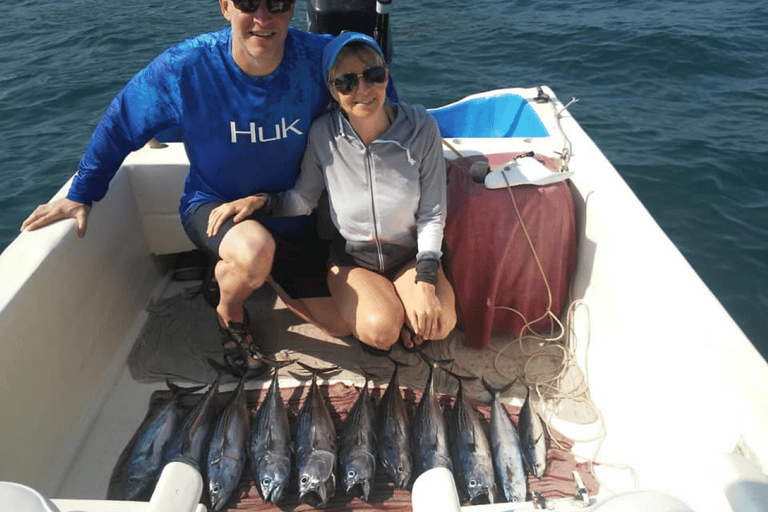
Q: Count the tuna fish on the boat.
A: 11